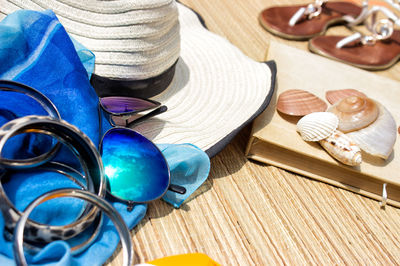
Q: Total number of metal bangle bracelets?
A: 4